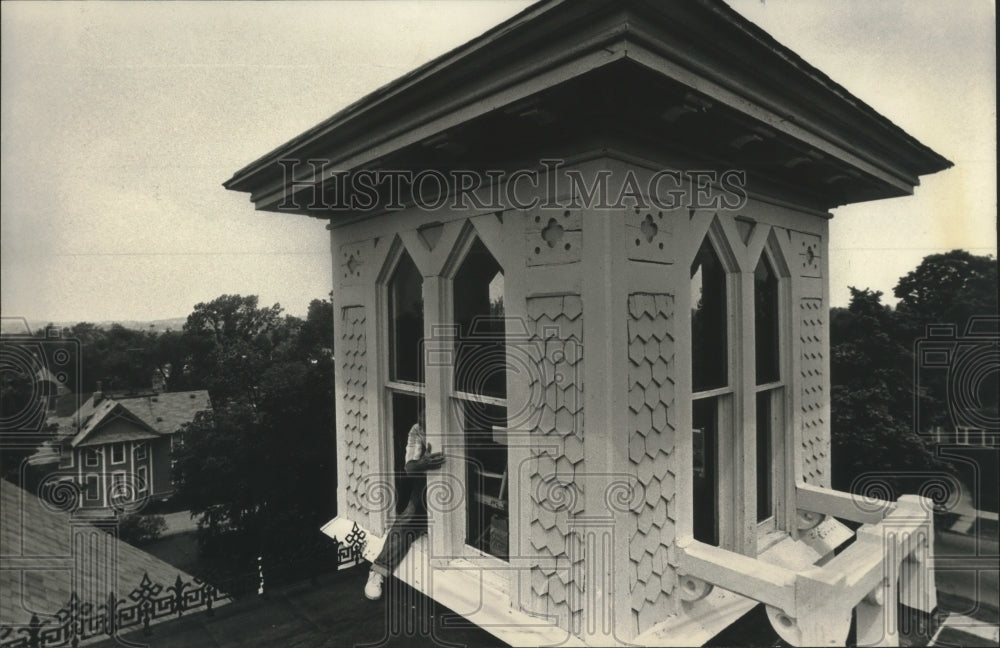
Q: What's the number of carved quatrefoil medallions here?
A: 4